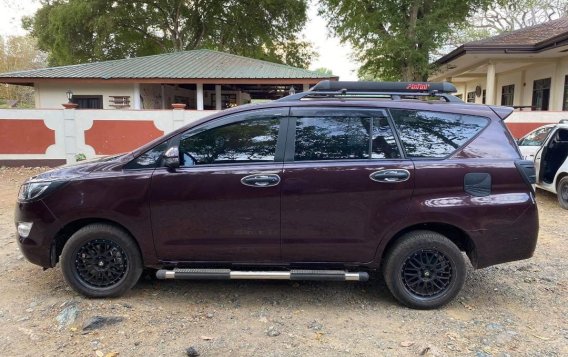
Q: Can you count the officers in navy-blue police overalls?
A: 0